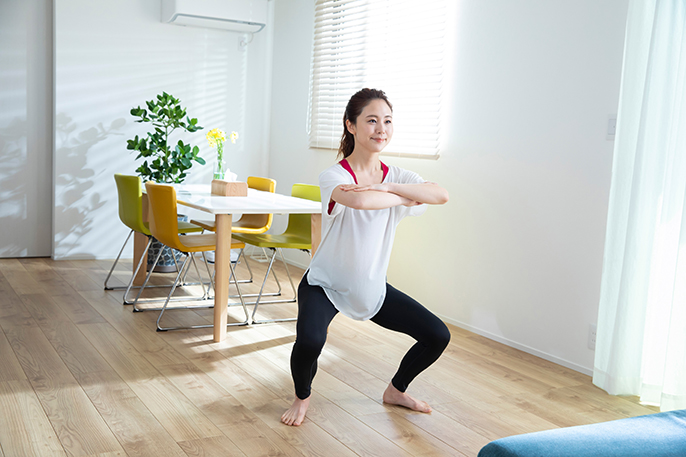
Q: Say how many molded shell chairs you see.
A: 4